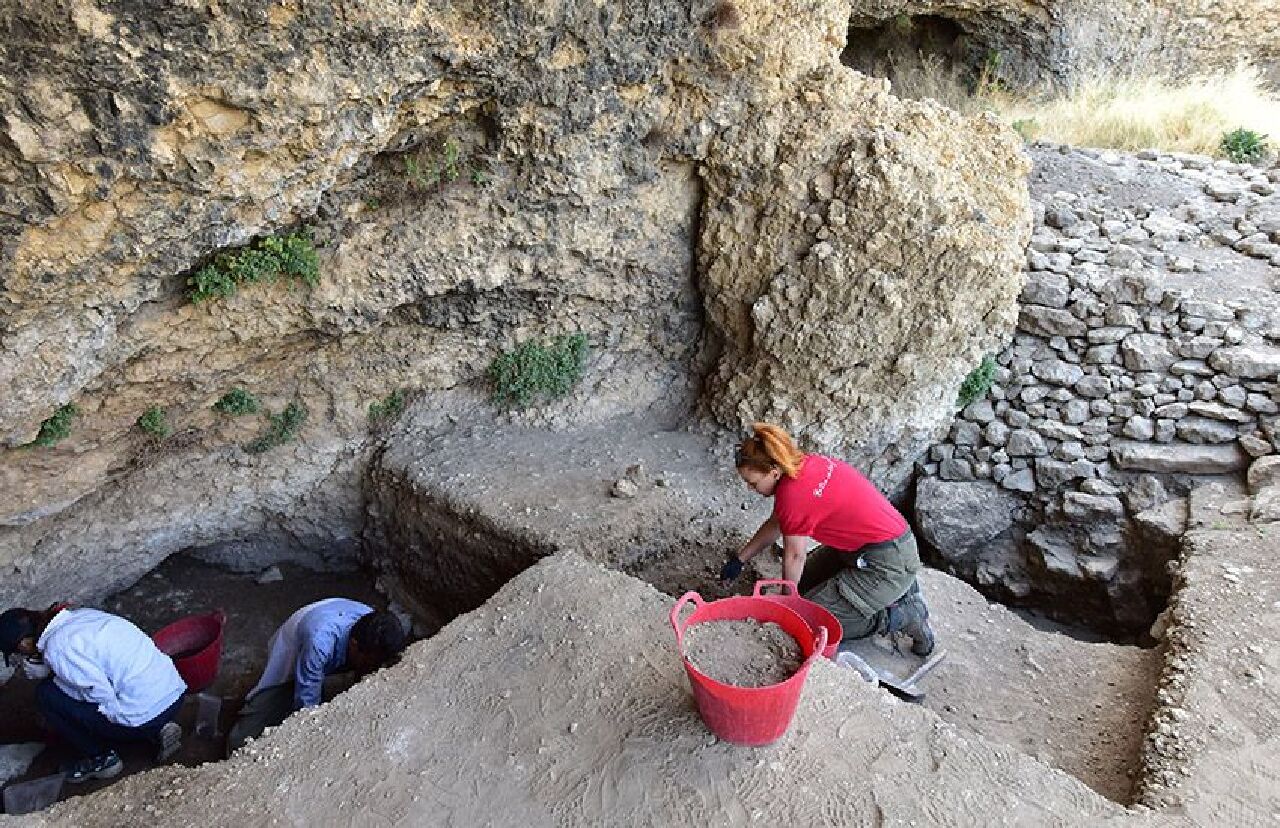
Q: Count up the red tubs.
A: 3